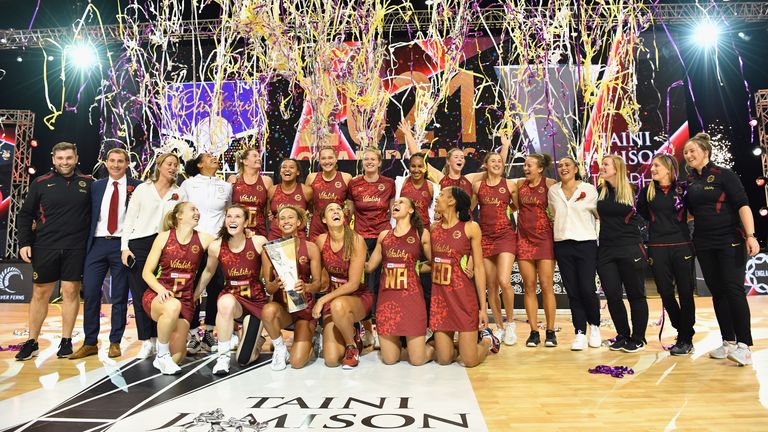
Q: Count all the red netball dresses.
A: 13